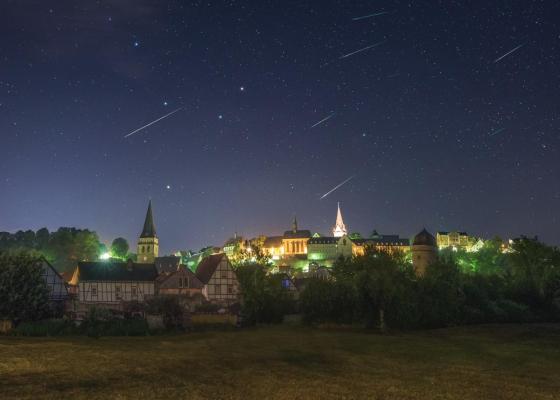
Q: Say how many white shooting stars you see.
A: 5